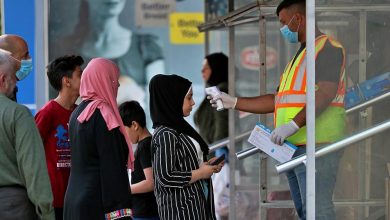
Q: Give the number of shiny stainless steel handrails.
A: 3